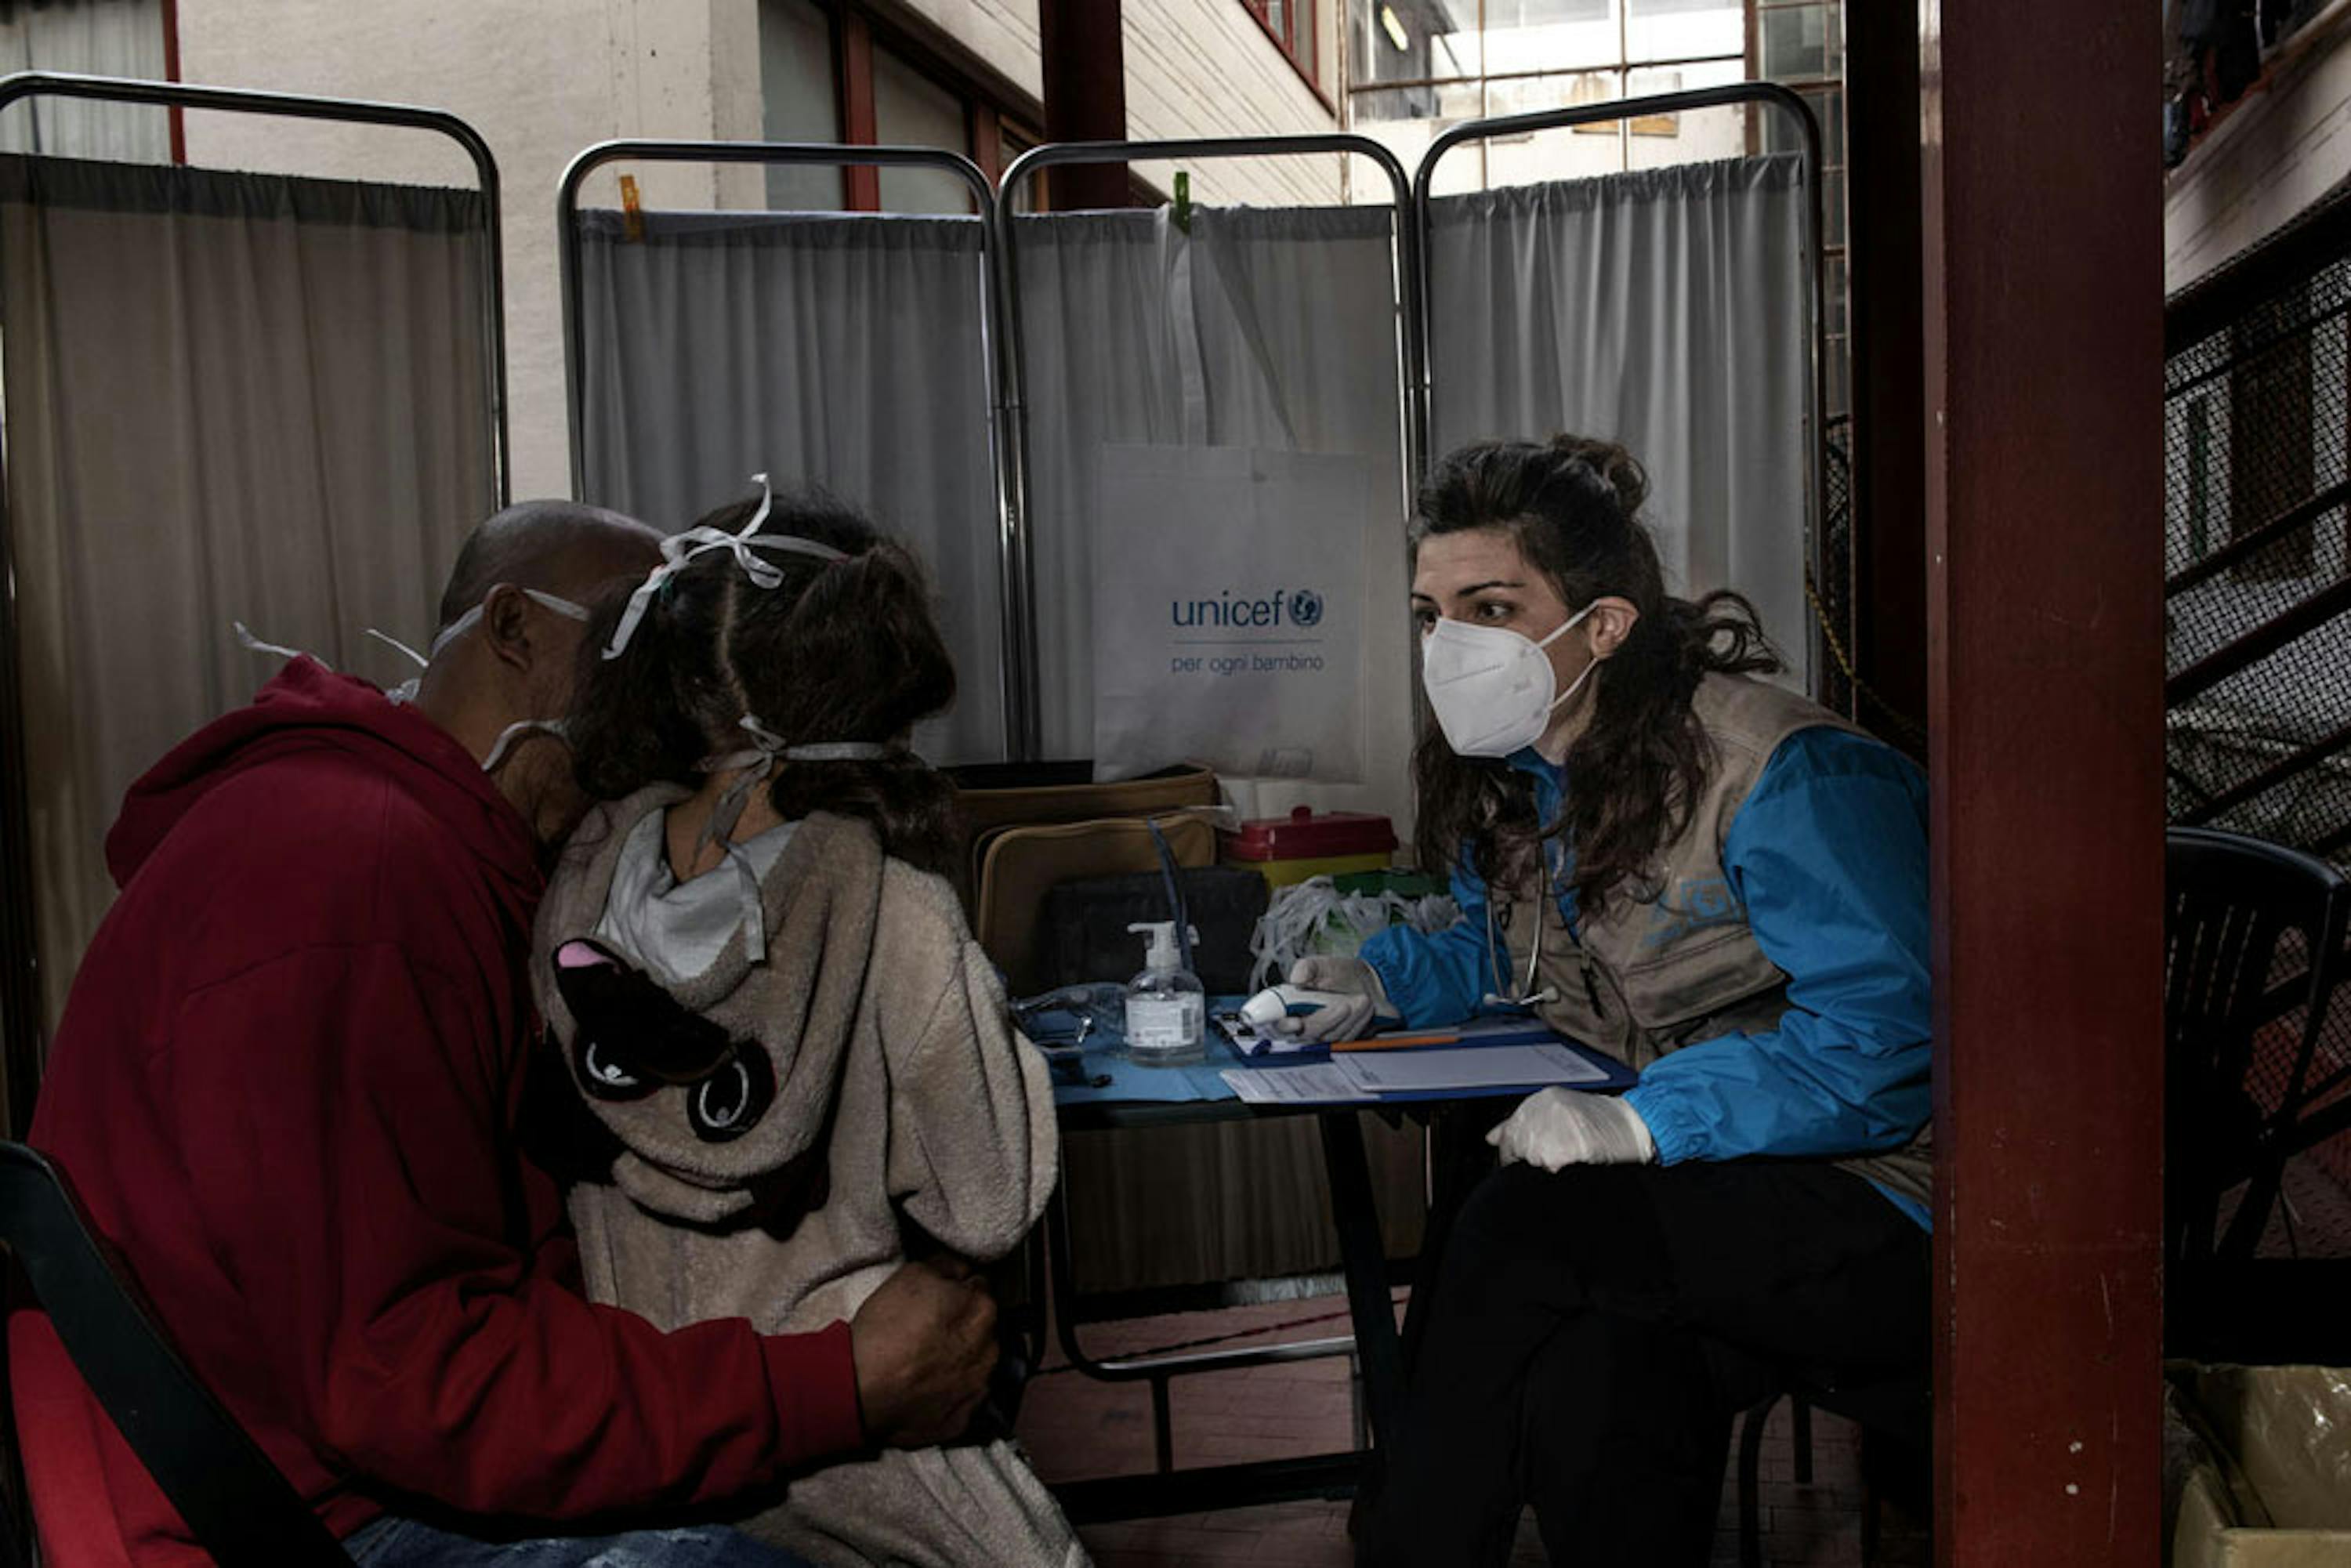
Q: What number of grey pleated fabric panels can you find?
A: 4